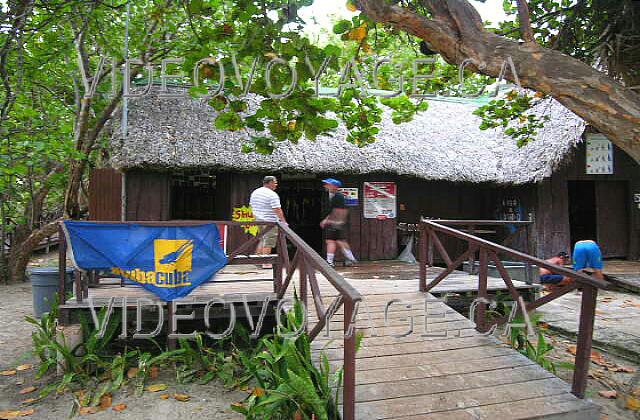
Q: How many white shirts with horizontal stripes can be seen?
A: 1